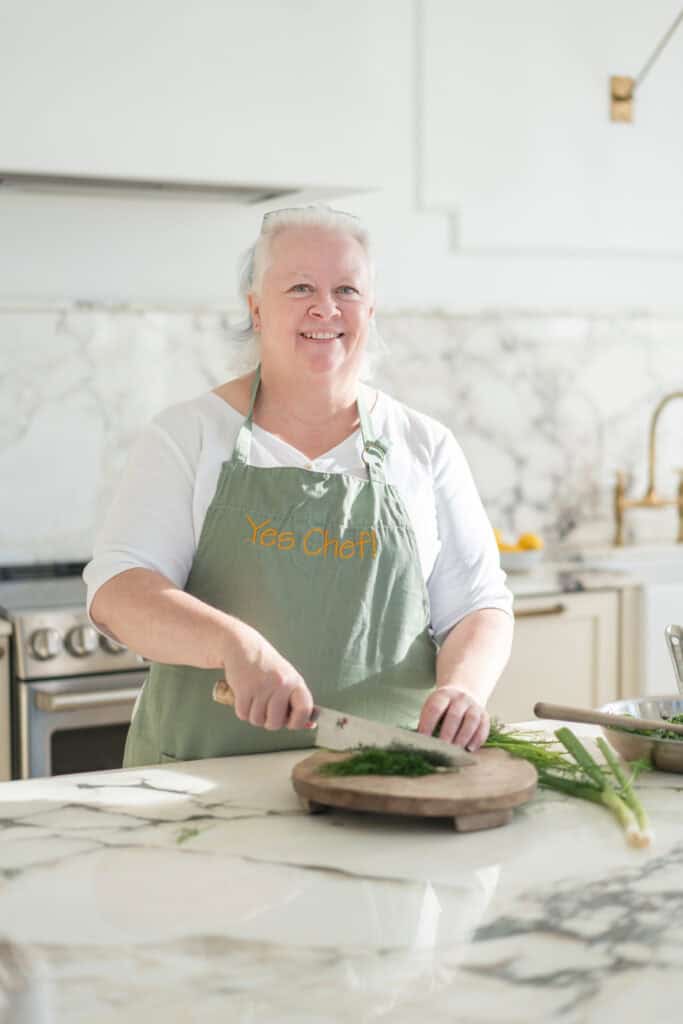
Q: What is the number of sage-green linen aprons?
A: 1